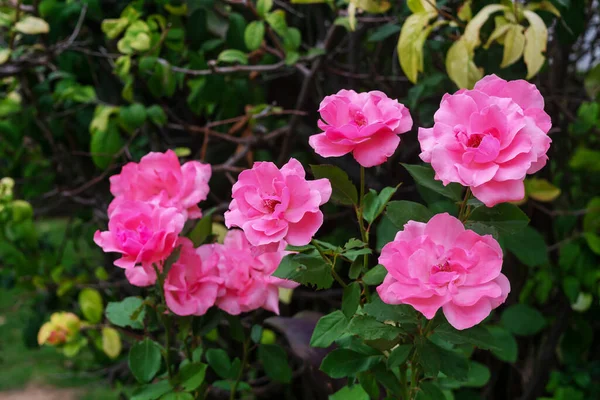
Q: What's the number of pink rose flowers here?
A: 8